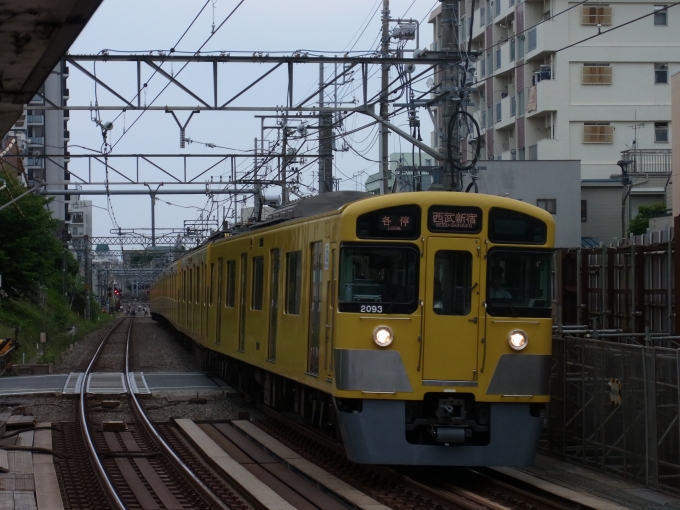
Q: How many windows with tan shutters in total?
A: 3